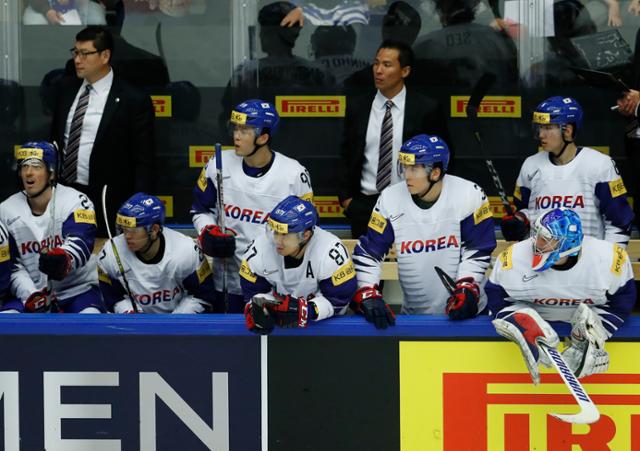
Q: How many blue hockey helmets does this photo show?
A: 7